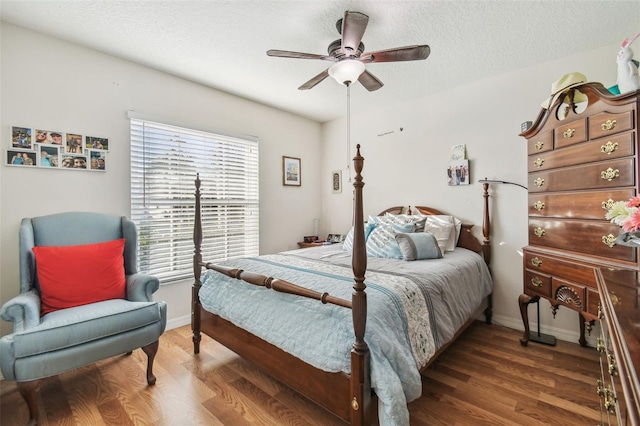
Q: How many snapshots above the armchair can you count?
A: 8